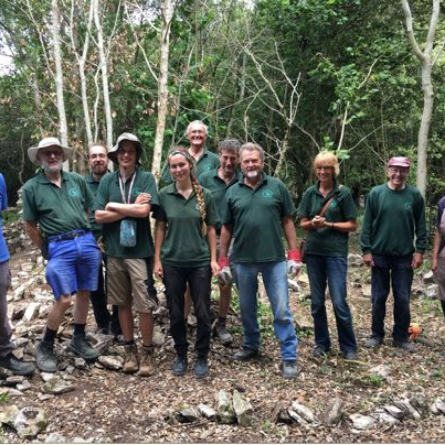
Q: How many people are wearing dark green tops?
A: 9